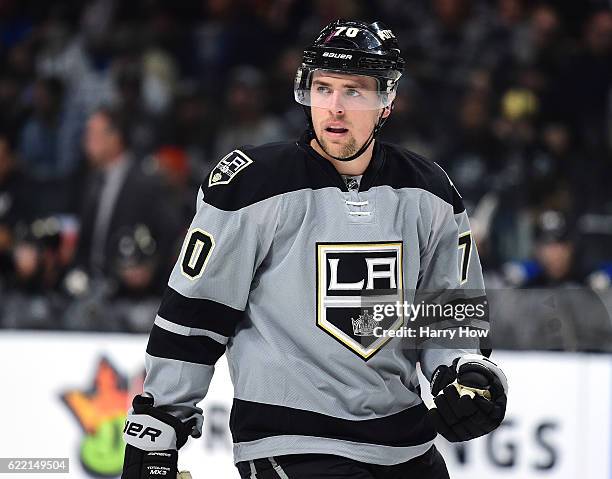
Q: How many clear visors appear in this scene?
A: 1